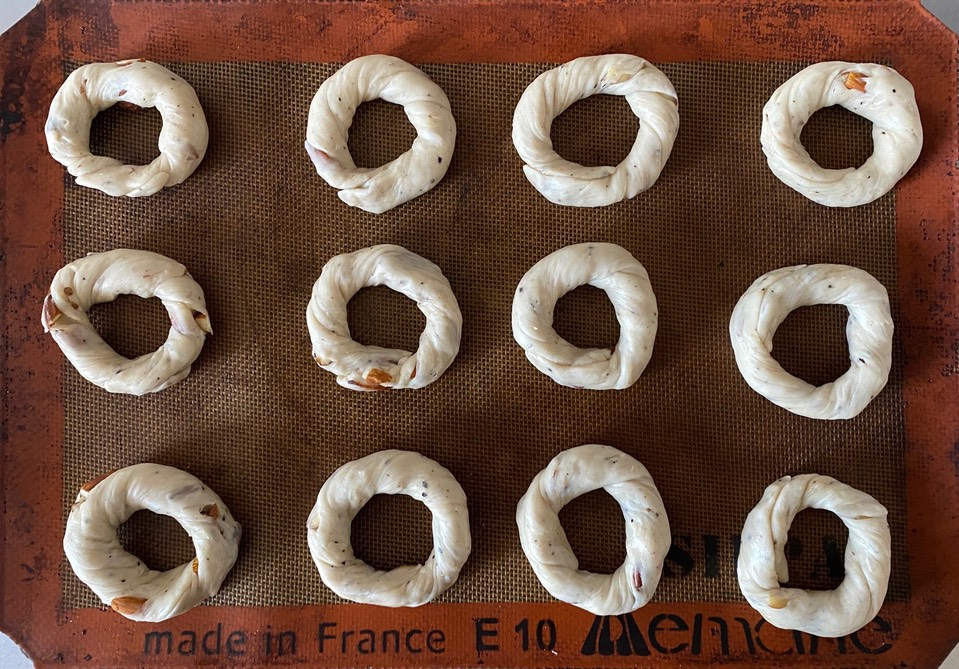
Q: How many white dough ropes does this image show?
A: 12